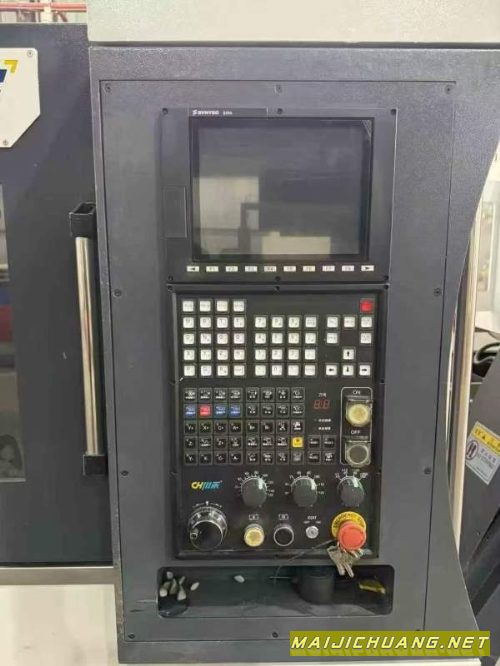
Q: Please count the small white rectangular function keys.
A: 10